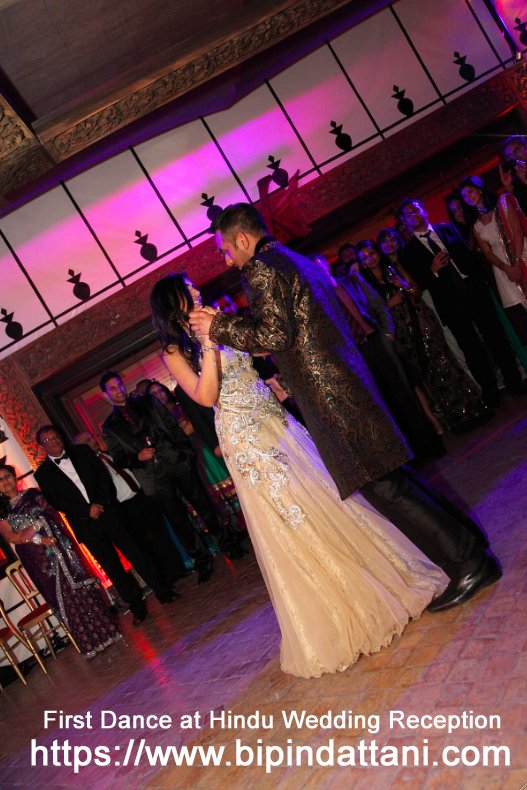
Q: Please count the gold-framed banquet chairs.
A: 2